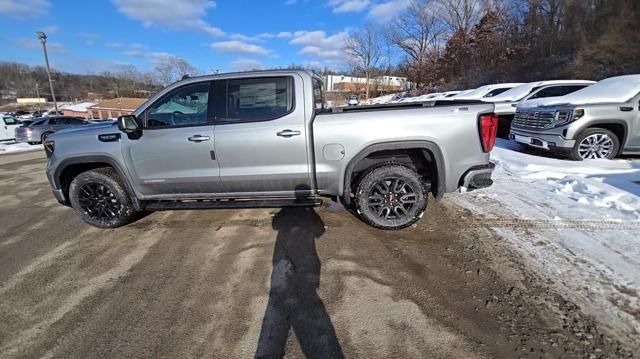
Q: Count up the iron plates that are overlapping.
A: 0